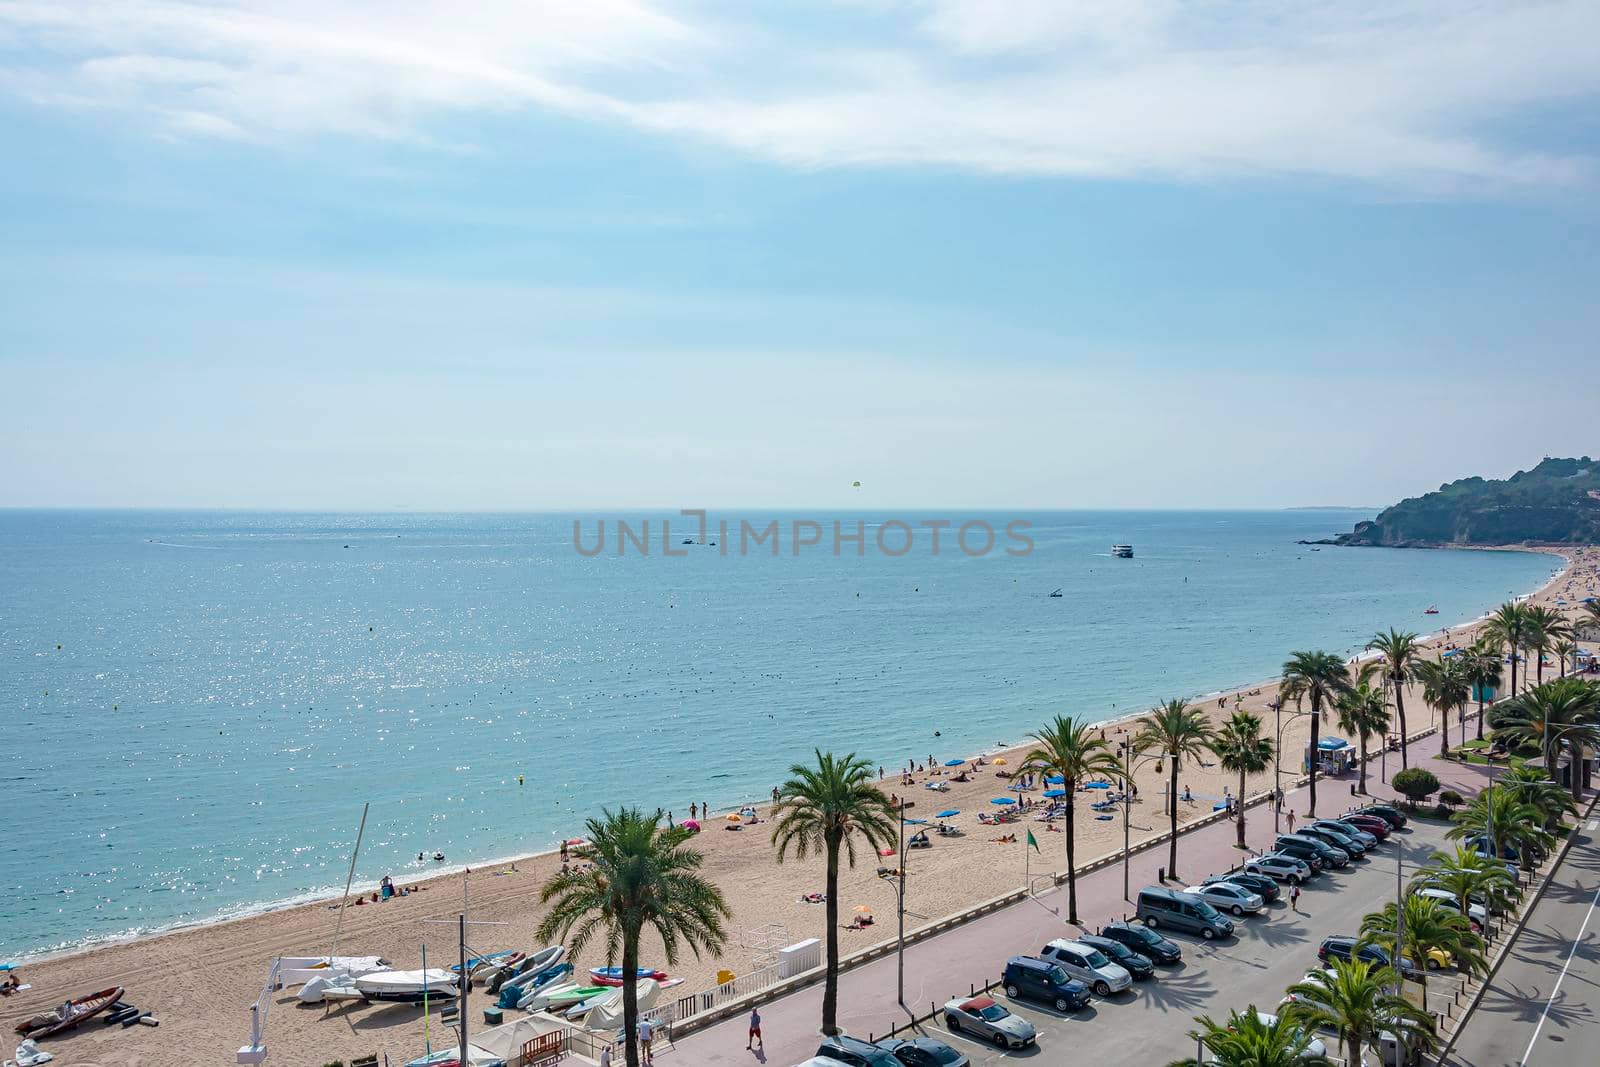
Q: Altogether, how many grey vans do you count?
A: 1